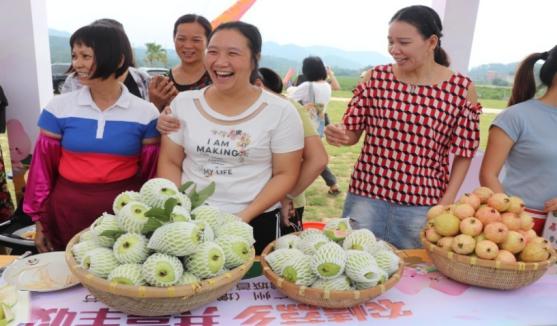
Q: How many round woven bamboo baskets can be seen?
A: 3